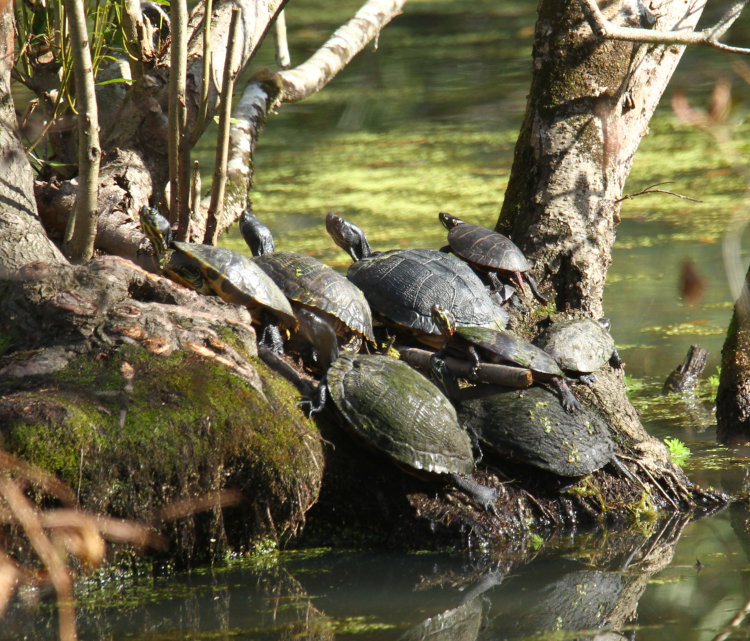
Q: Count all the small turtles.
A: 3